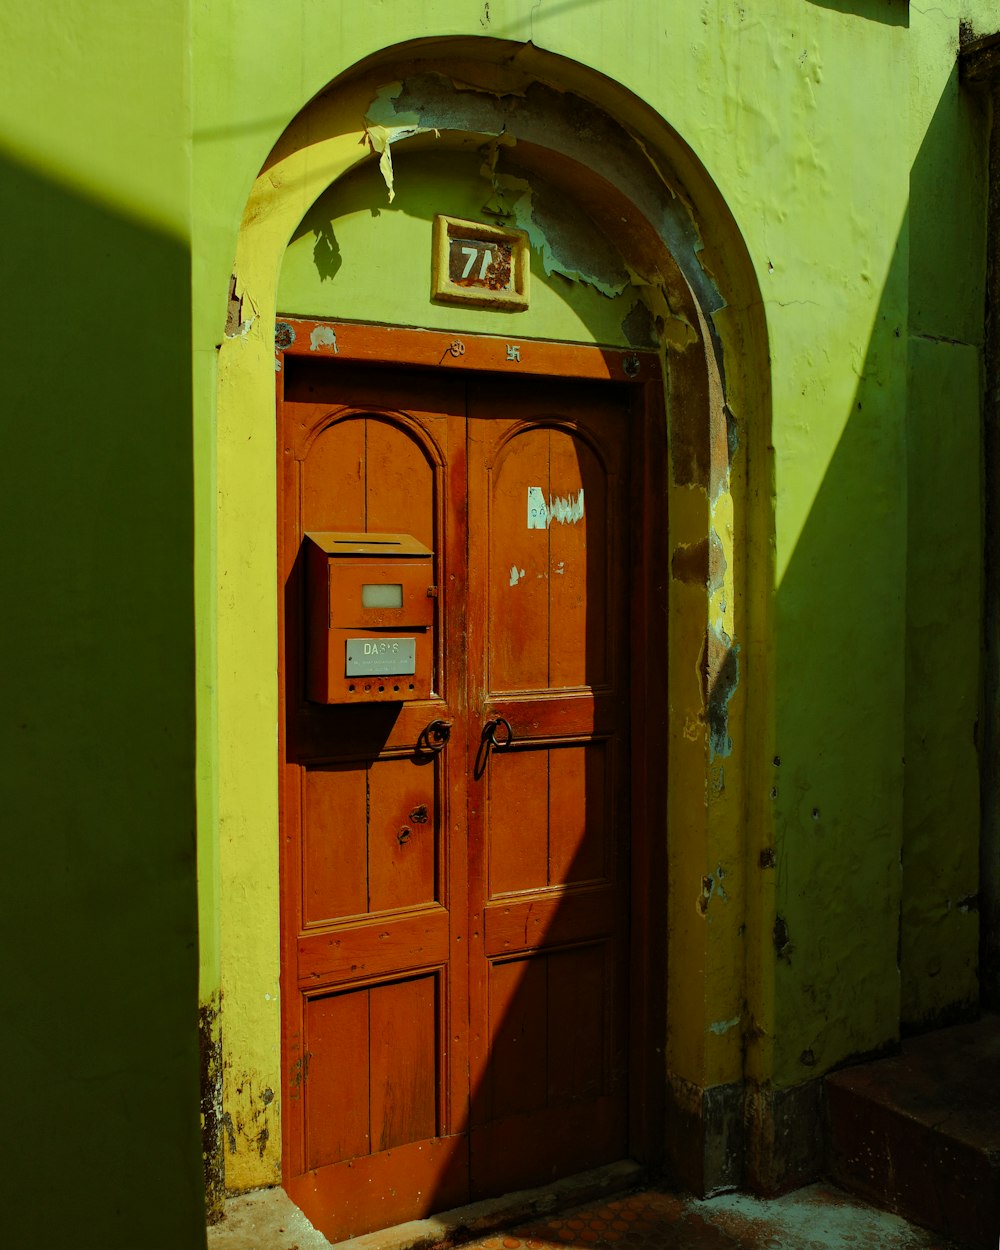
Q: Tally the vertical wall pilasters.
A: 2